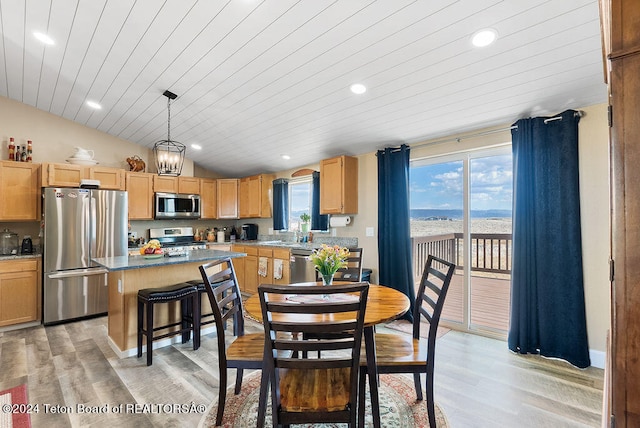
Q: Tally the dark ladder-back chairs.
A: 4